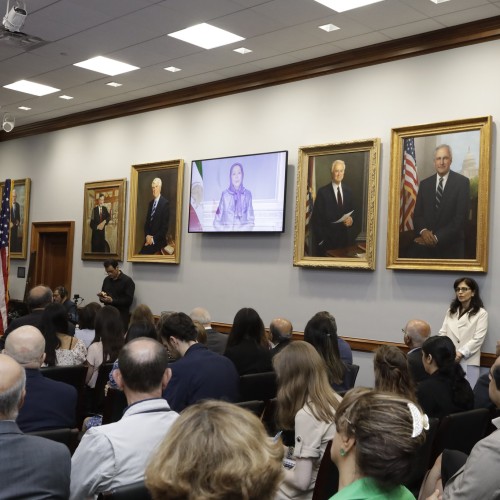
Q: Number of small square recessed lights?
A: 7